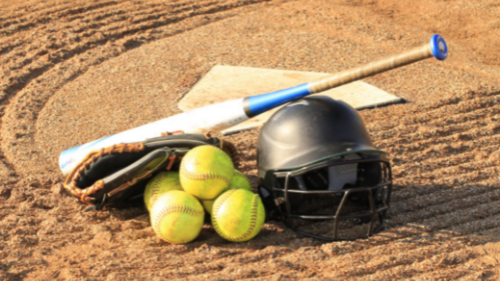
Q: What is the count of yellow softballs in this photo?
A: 5